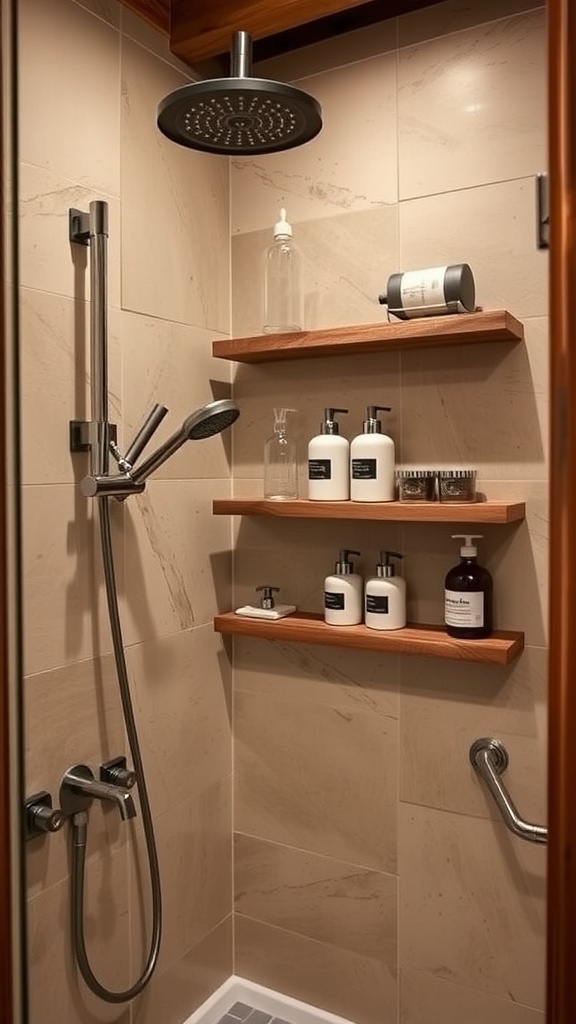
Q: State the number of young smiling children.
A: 0